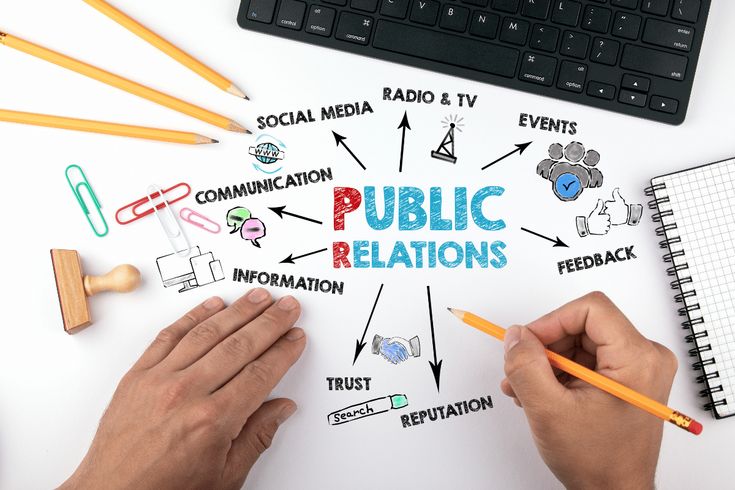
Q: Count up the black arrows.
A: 8